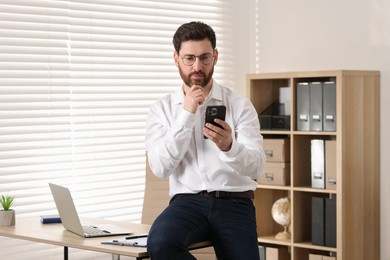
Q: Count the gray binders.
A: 3